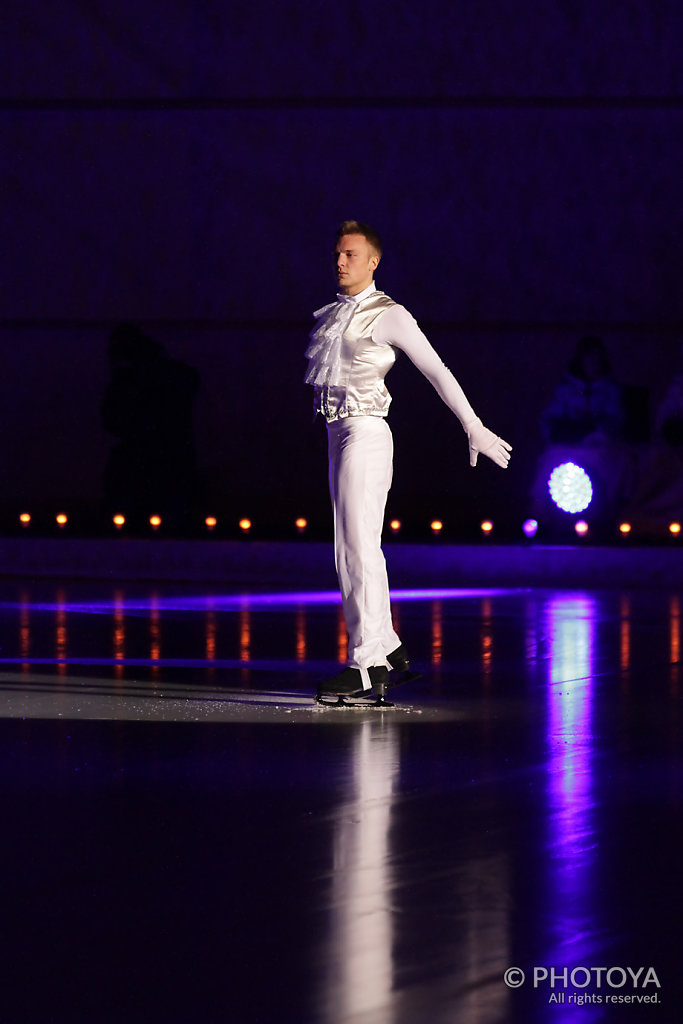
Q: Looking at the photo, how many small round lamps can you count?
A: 14